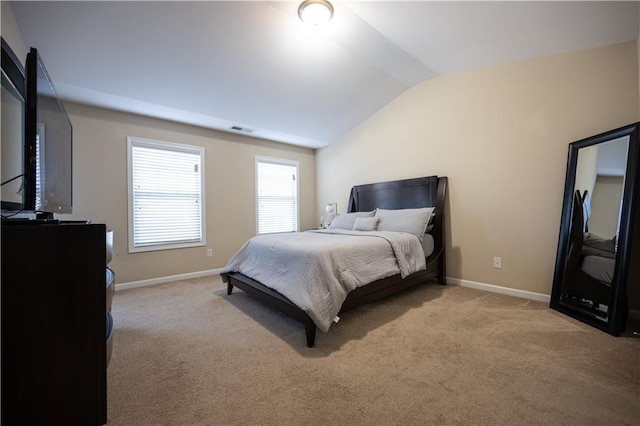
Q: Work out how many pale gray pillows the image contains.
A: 3